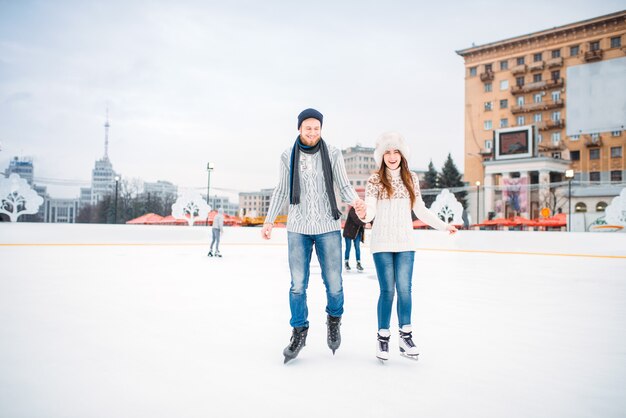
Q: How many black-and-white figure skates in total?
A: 2